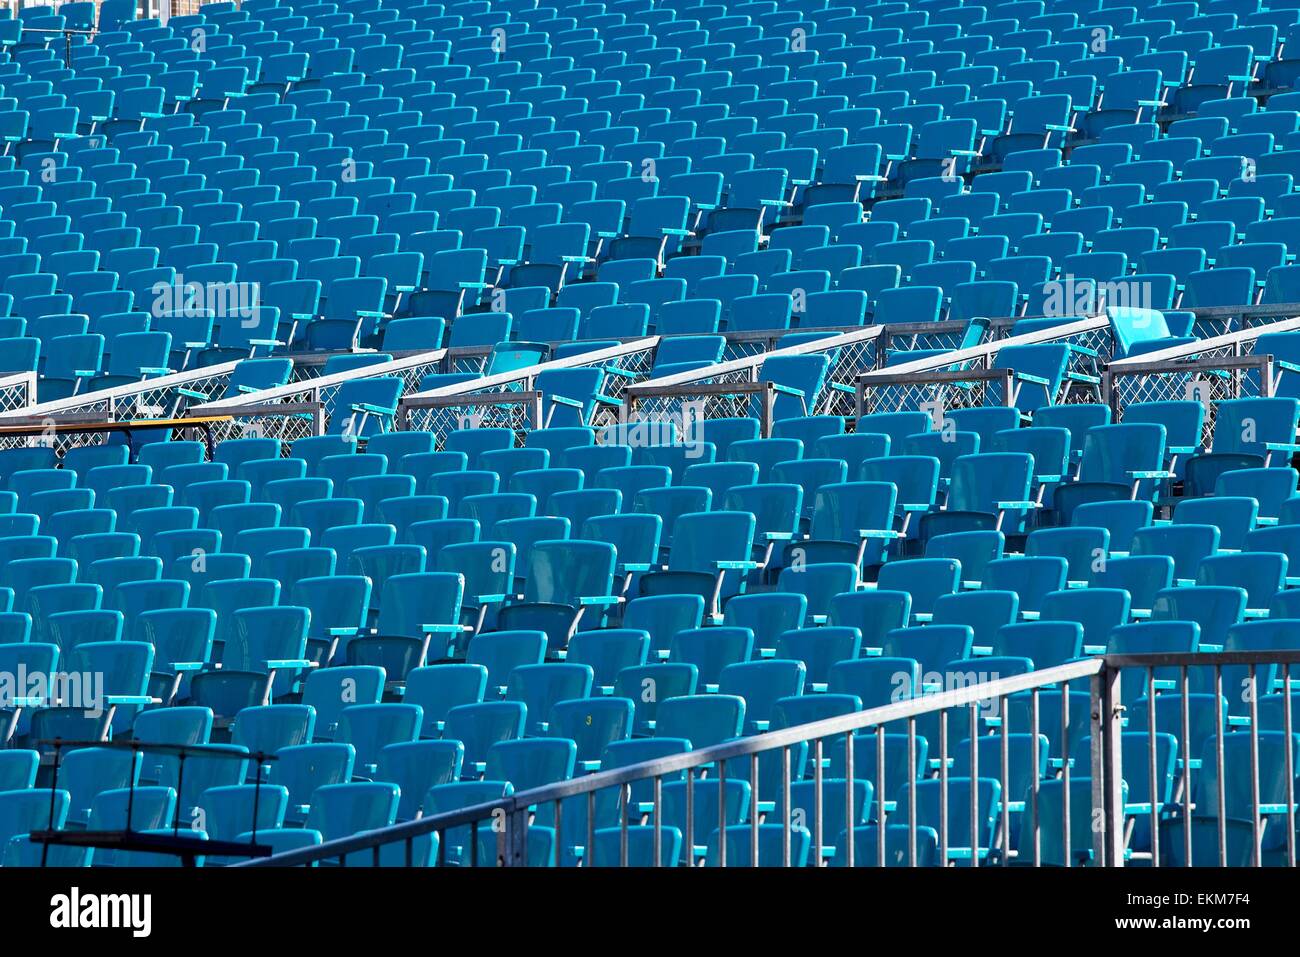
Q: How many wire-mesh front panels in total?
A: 6